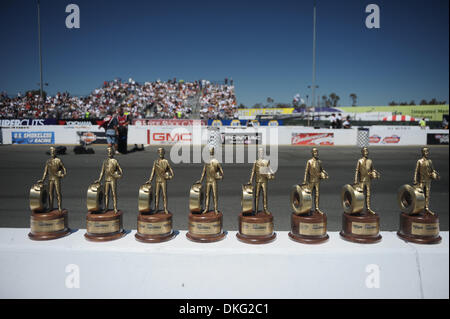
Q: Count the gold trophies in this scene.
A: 8